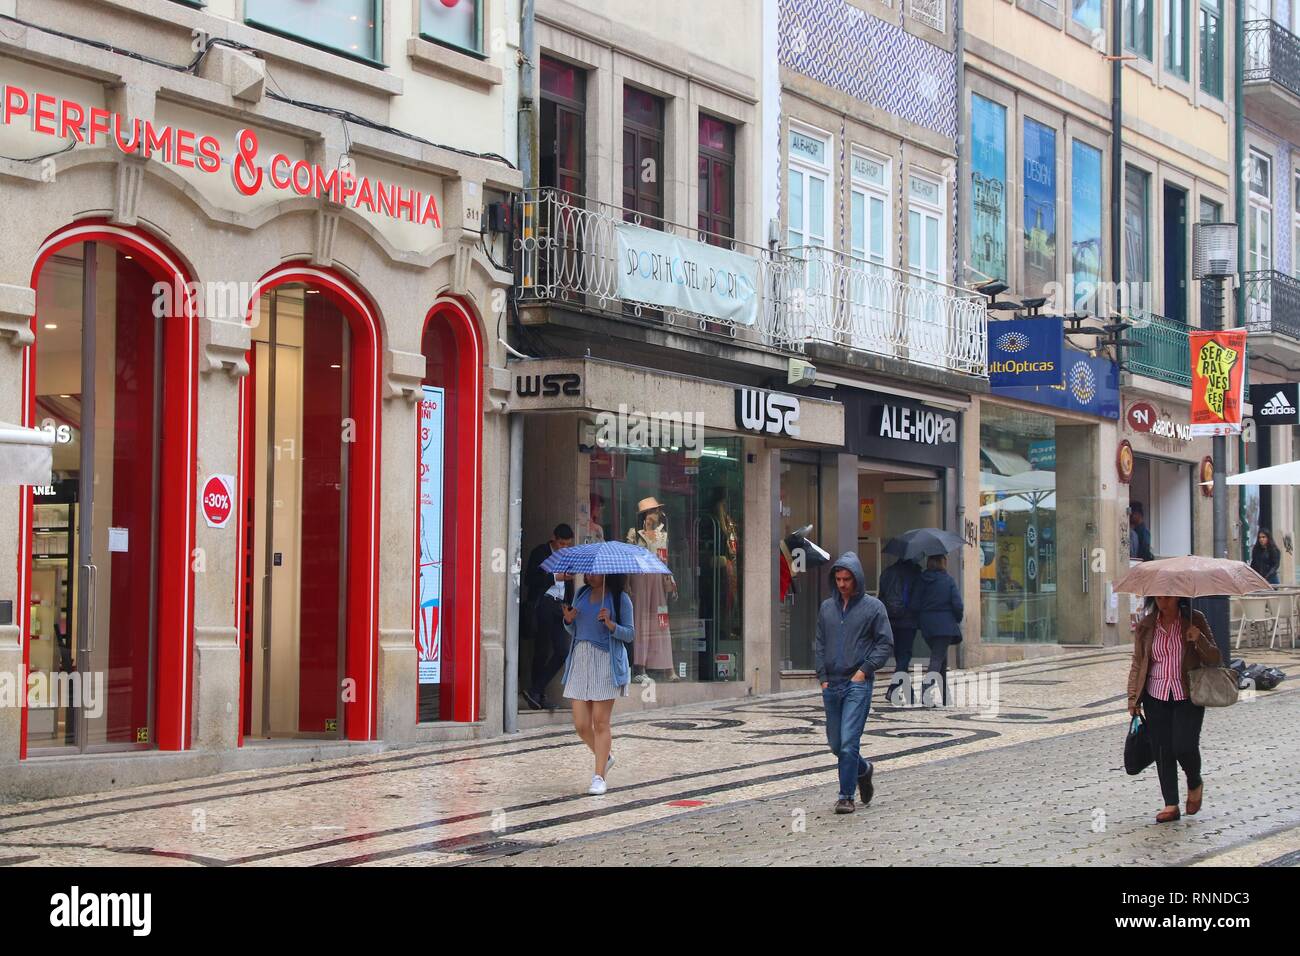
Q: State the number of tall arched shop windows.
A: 3